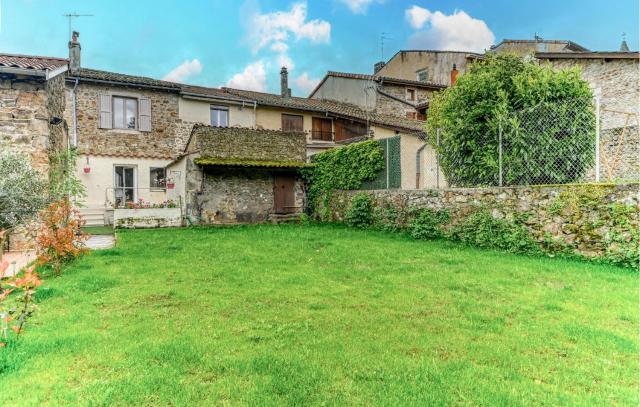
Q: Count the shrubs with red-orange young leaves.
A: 2